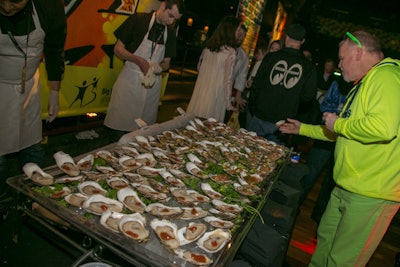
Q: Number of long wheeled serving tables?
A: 1